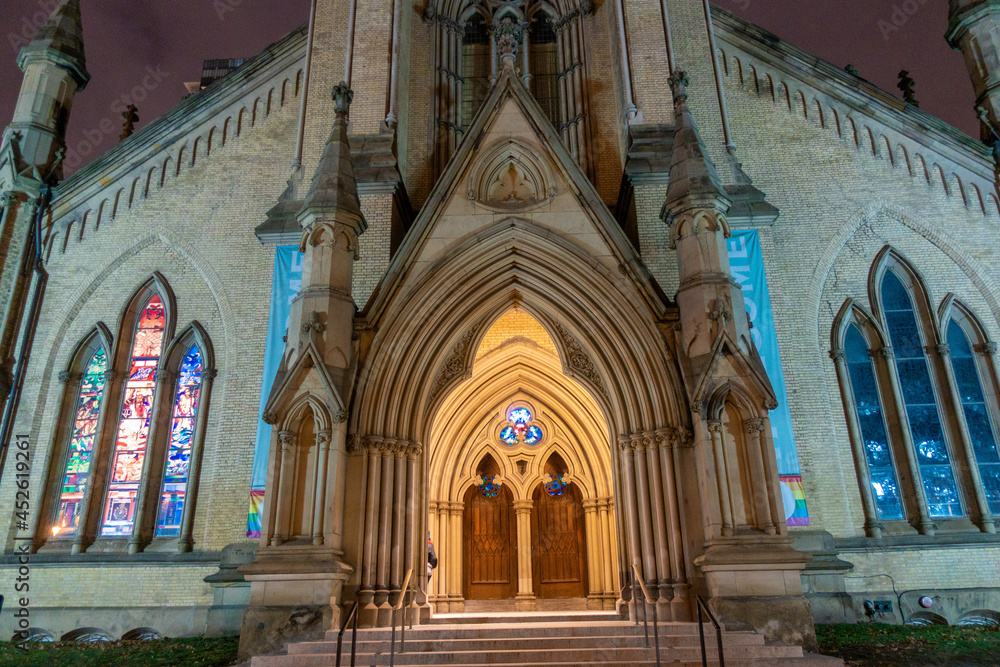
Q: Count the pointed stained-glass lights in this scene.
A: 6